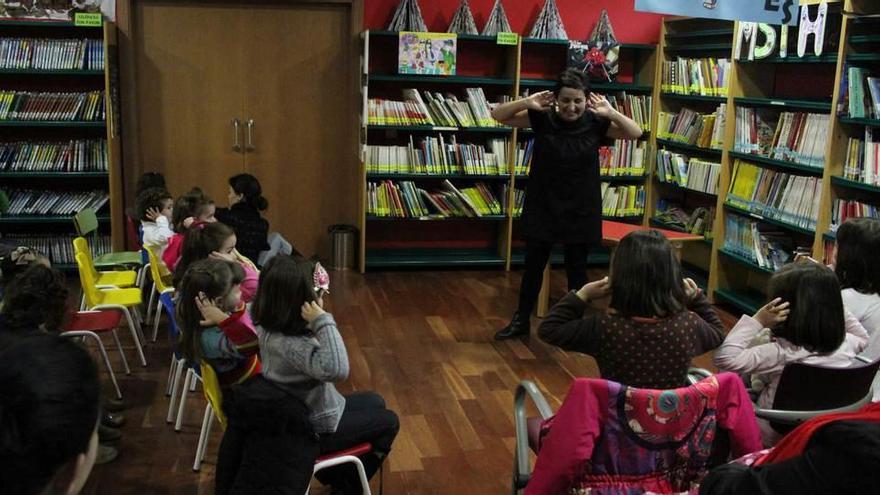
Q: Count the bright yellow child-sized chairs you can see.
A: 4